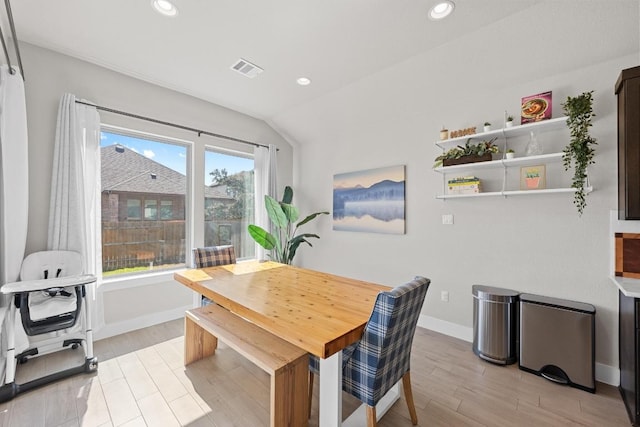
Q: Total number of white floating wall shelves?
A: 3